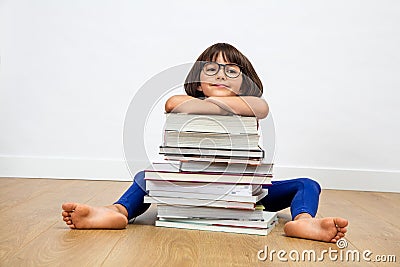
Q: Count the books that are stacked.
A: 12